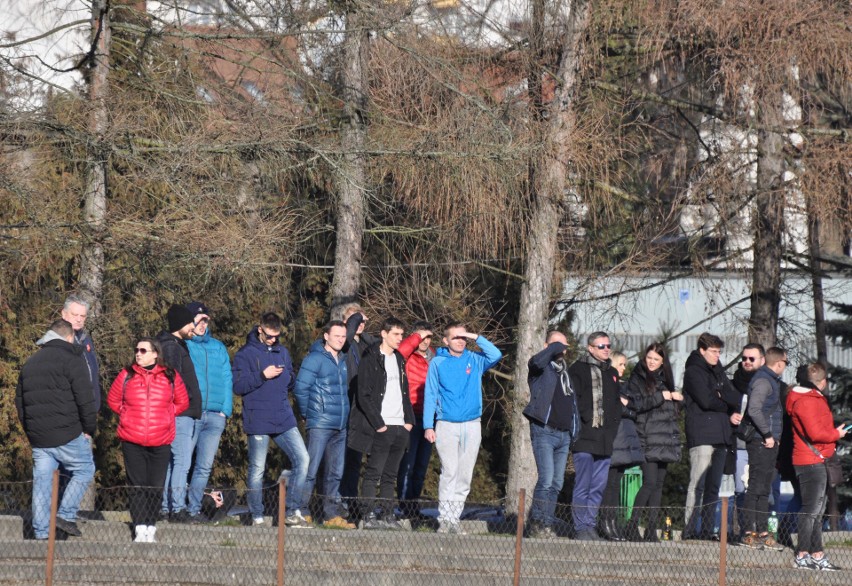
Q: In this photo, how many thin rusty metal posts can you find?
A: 4